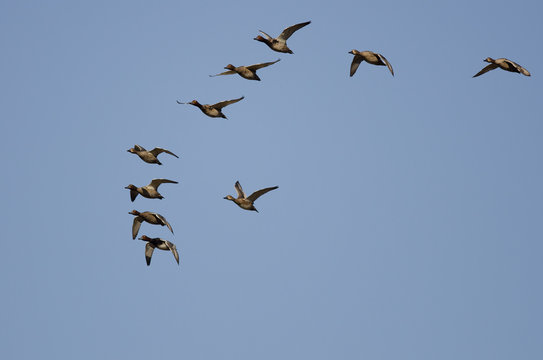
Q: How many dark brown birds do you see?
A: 10